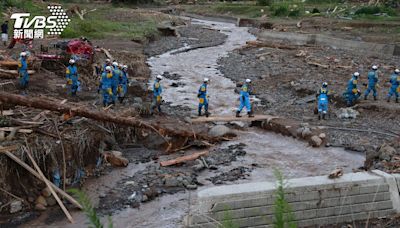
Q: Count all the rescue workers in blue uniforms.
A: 13